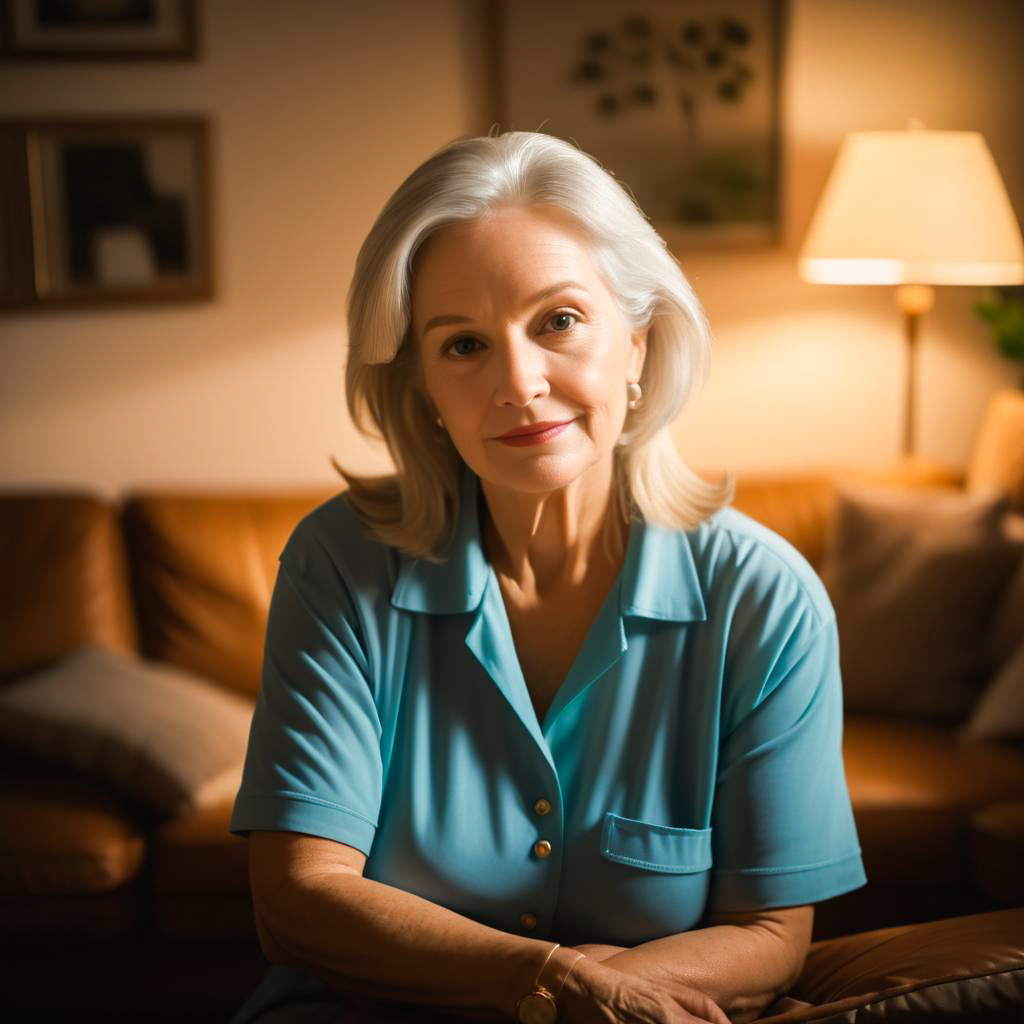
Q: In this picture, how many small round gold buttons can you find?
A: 3